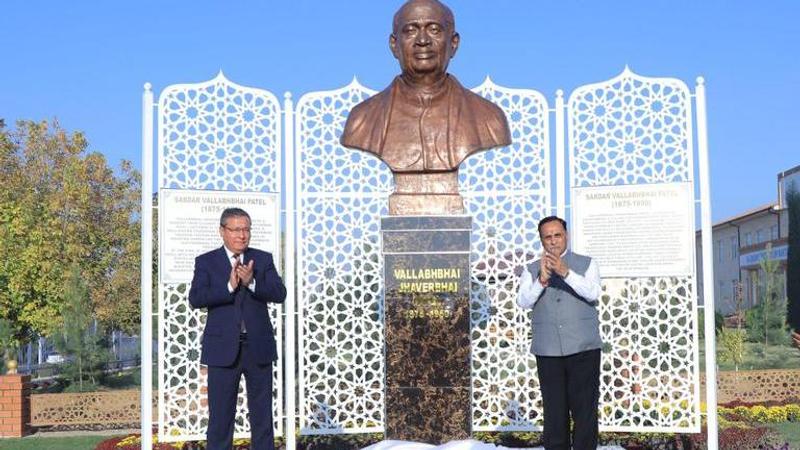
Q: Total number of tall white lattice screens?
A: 4